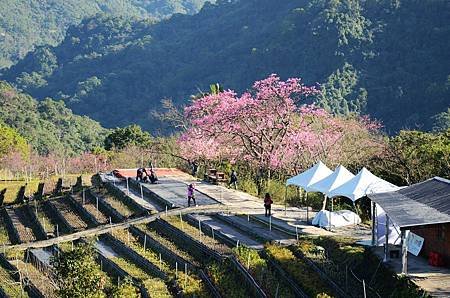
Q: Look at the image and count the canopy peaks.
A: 3